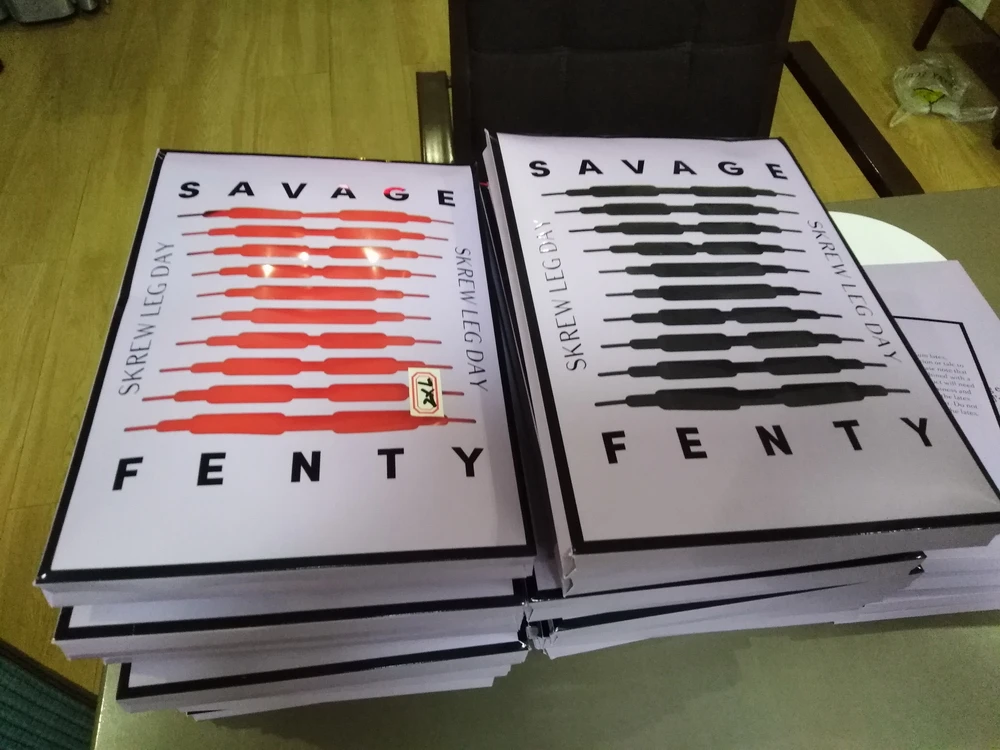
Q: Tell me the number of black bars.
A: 10